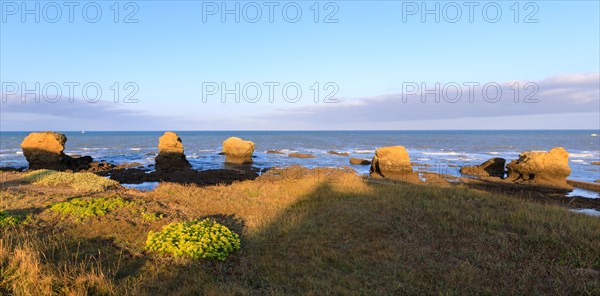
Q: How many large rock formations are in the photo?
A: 5